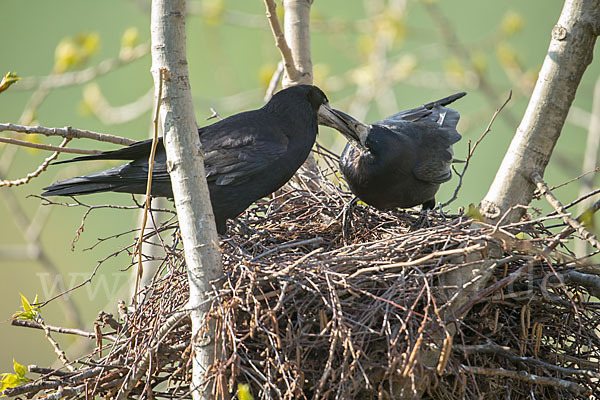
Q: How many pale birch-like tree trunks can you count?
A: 3